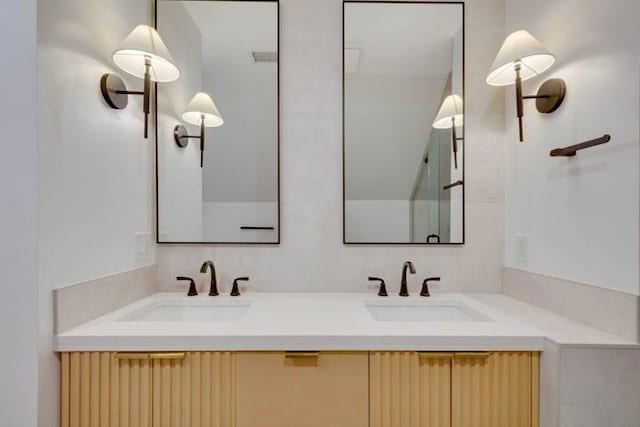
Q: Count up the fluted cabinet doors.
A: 4